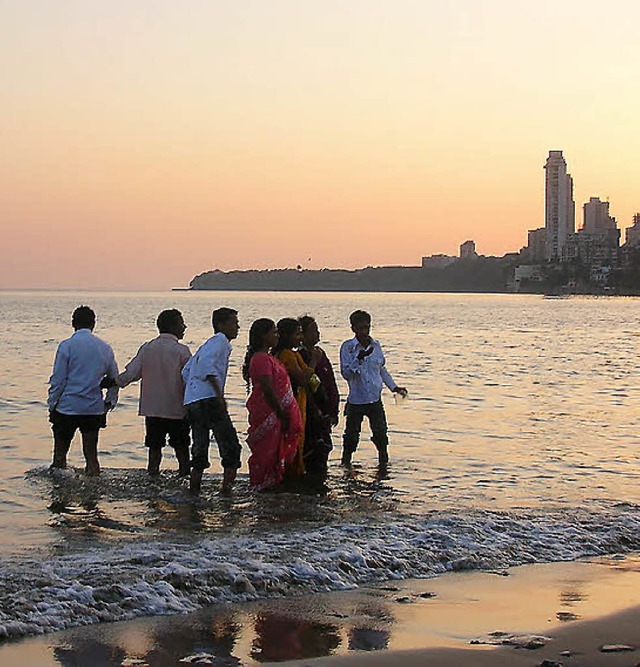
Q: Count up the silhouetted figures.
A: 7